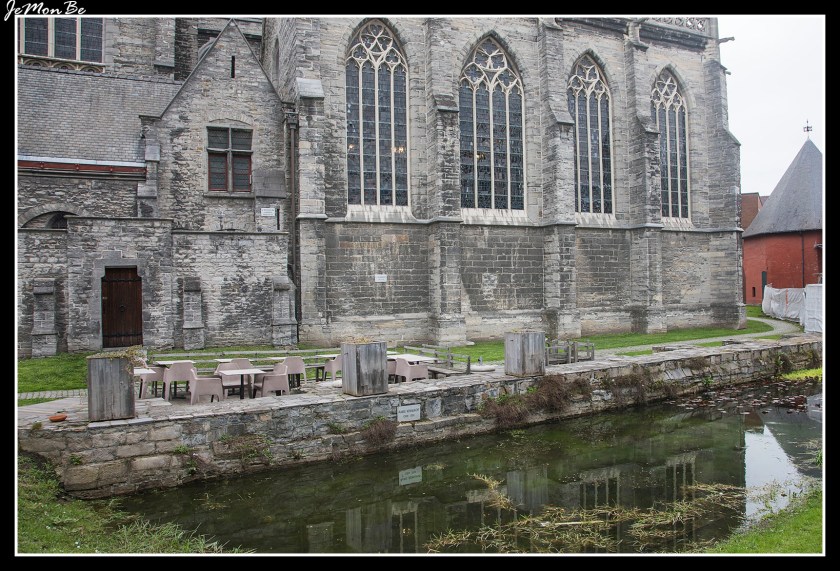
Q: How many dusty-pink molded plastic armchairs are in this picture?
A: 10